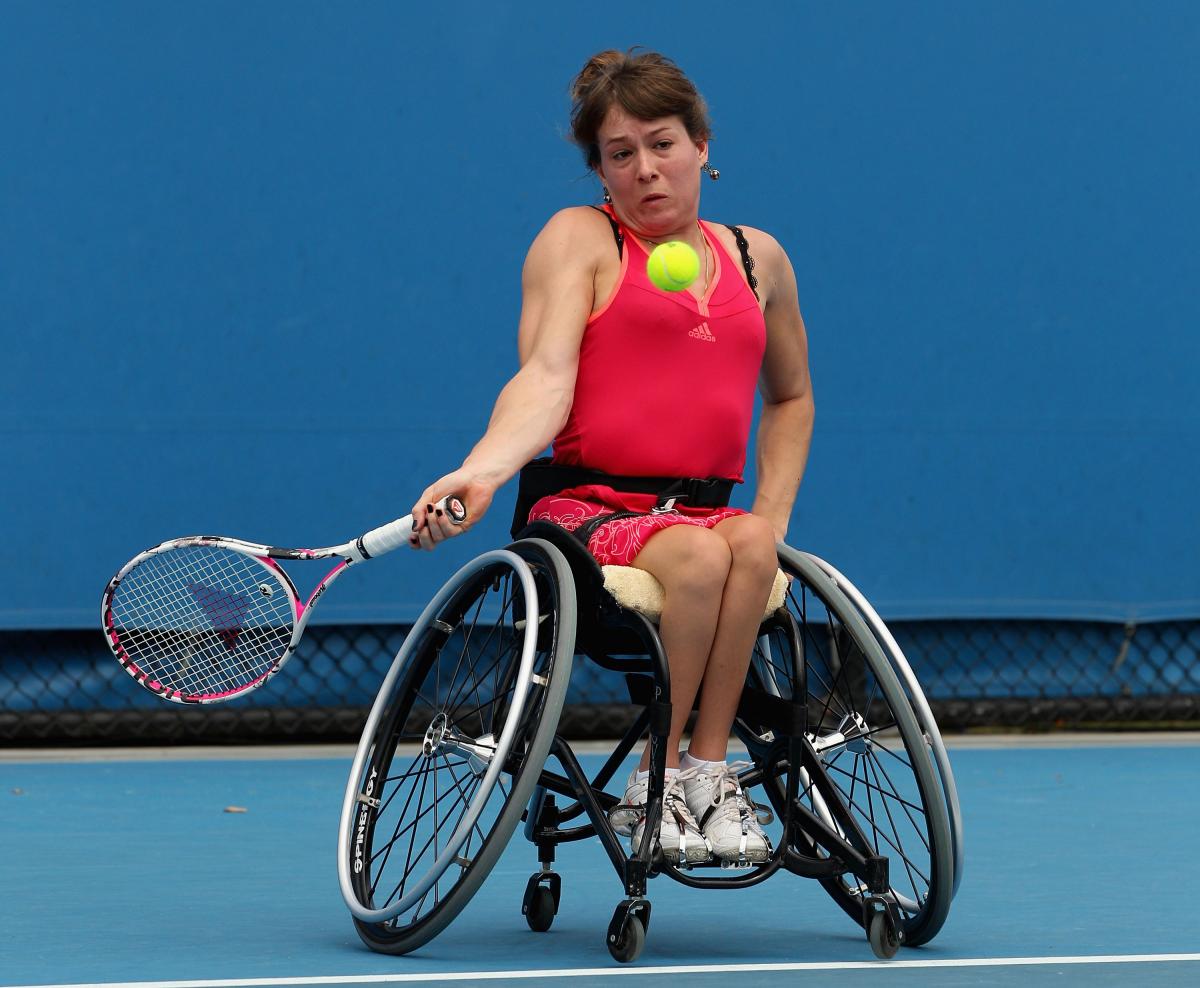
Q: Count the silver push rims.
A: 2